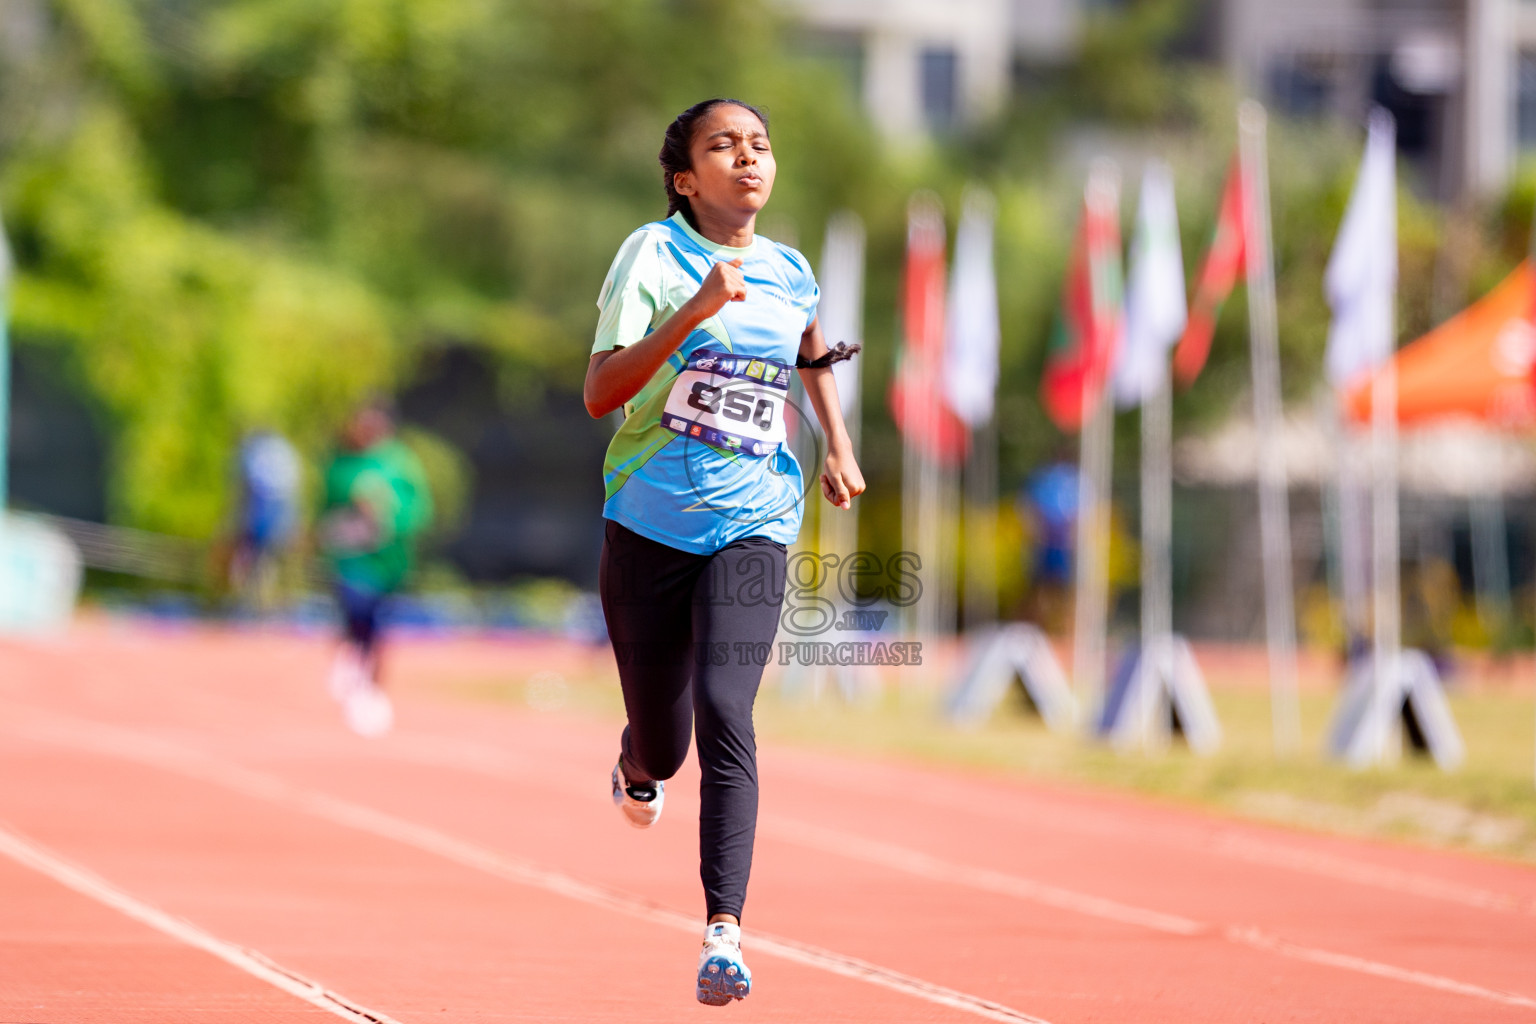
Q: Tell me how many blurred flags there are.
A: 7